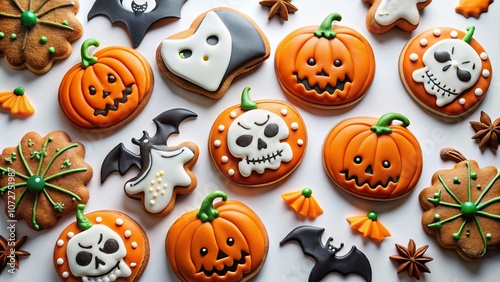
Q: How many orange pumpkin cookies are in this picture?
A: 4